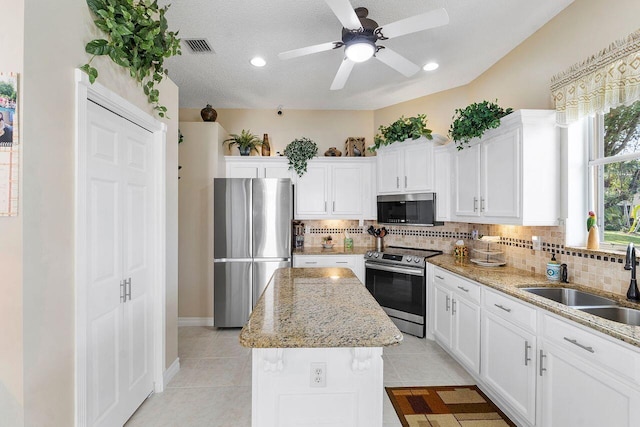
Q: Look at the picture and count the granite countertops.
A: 3